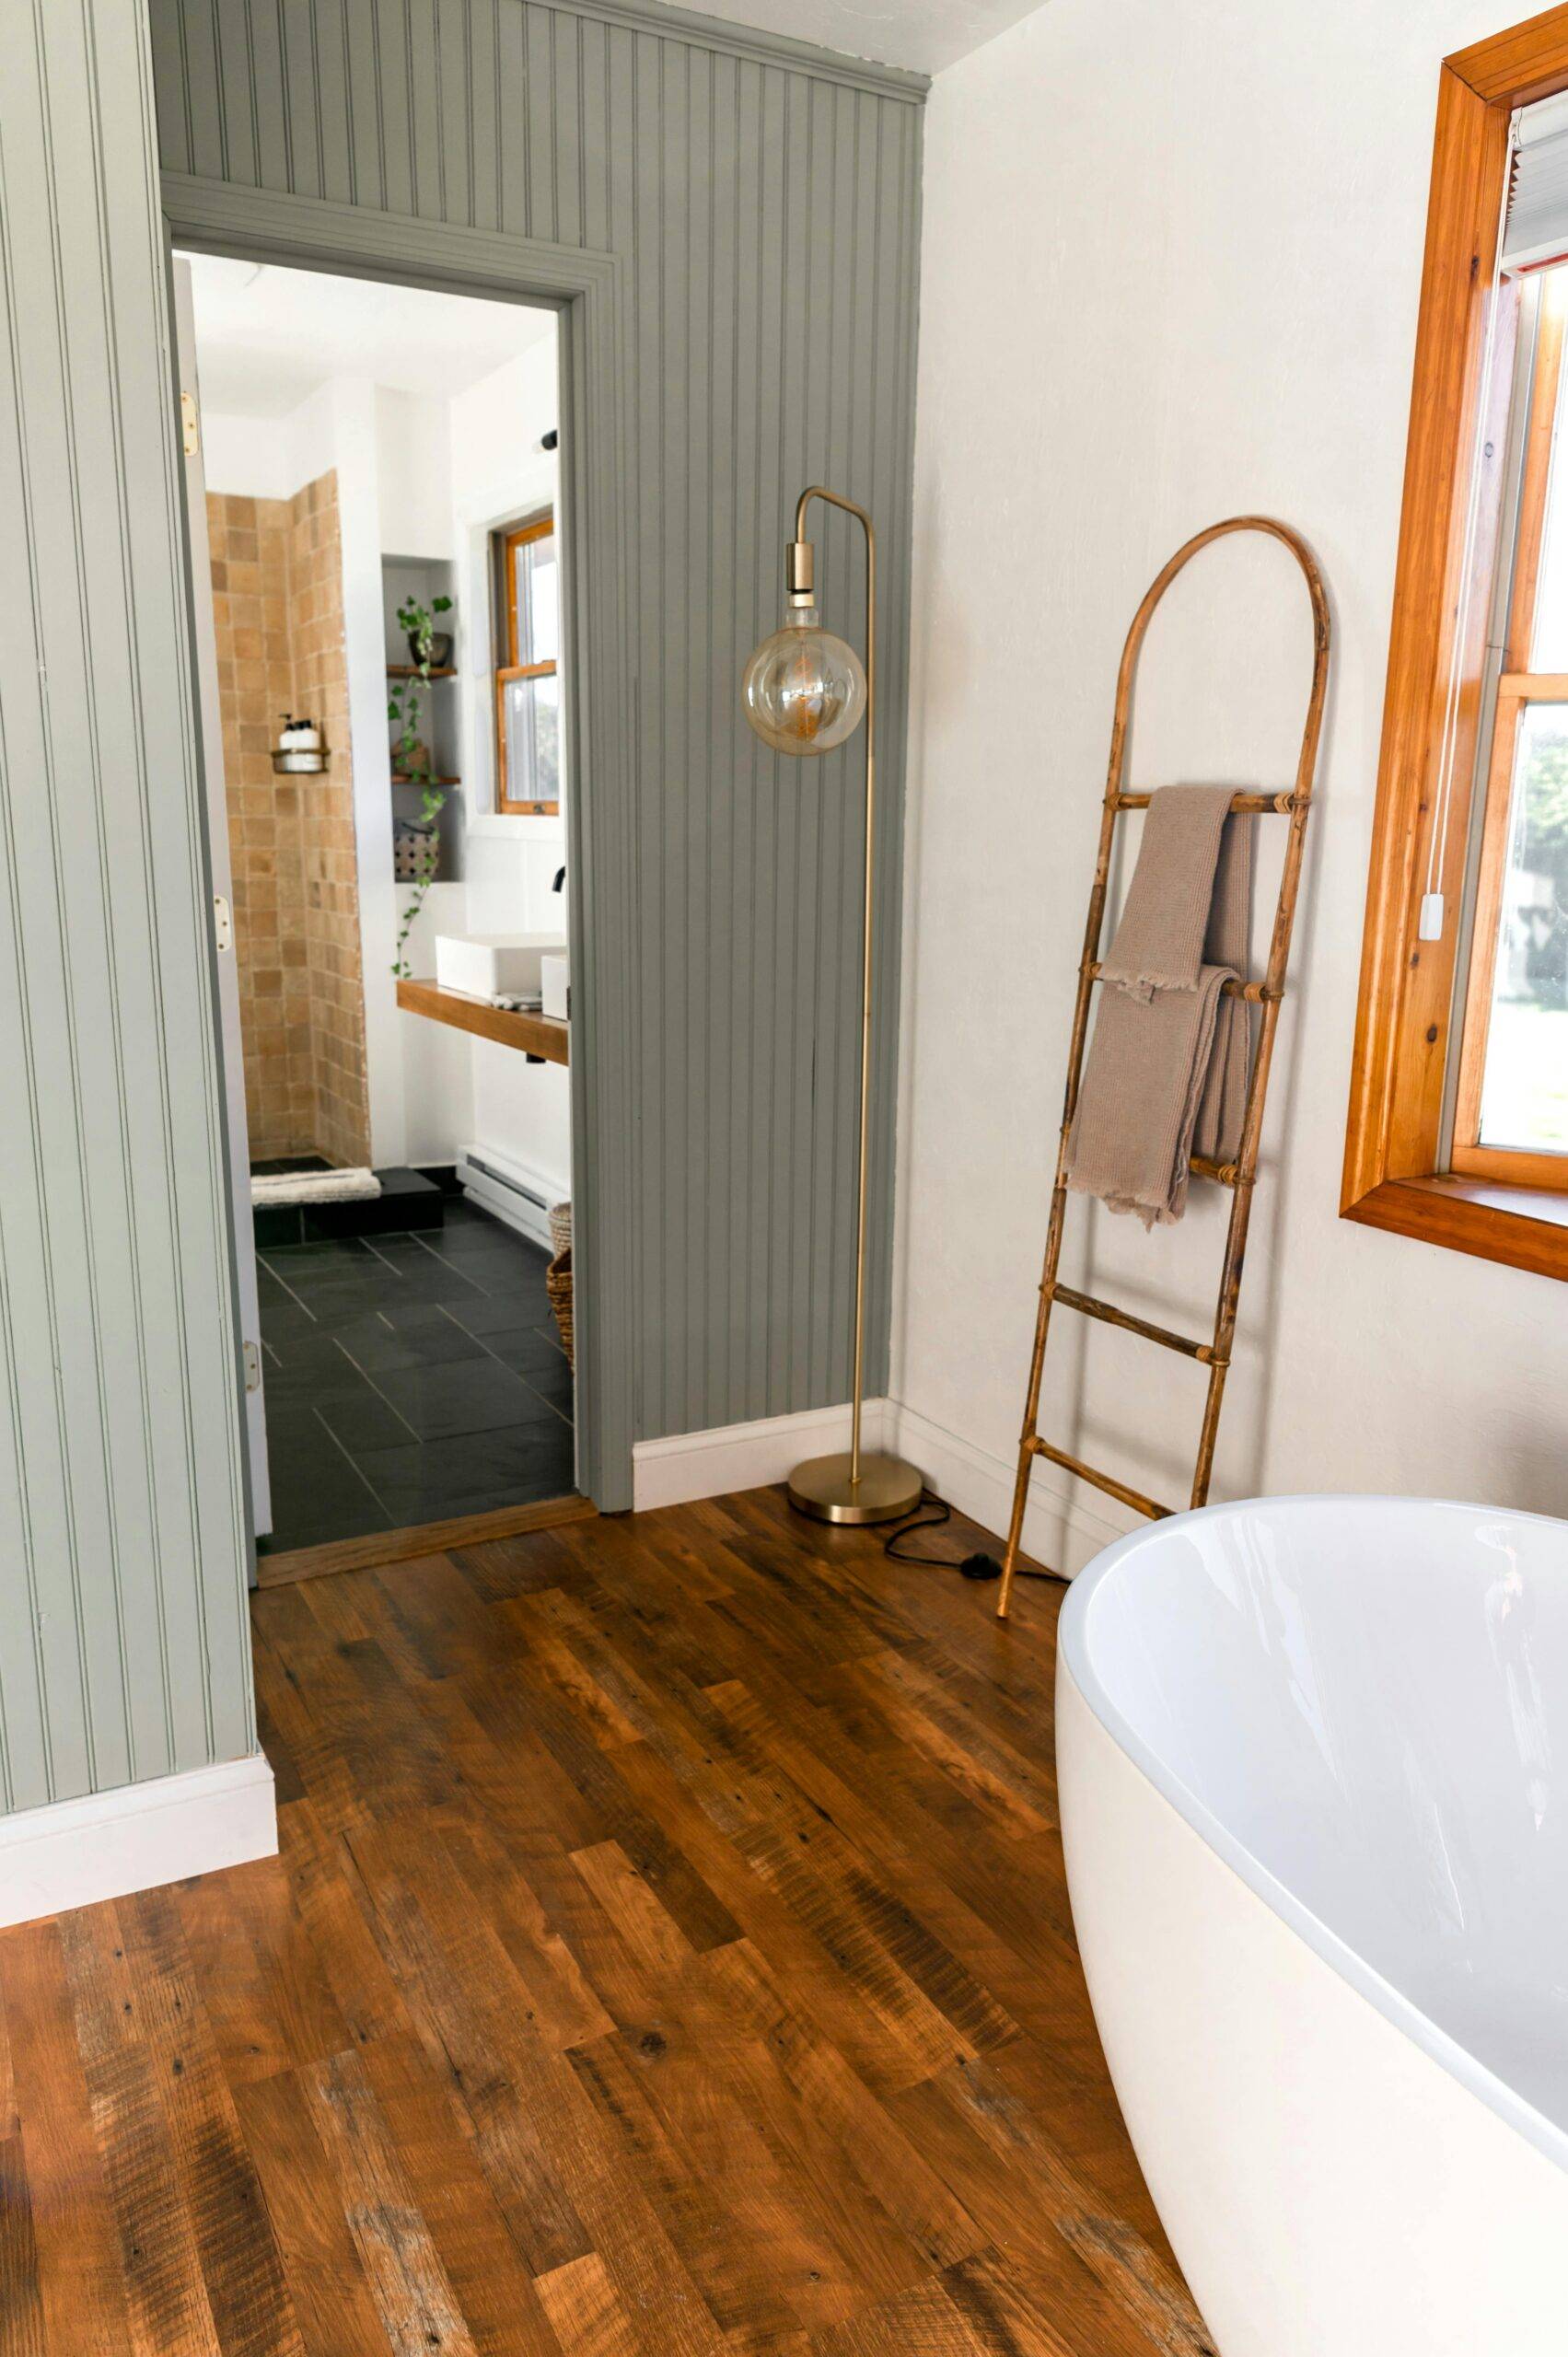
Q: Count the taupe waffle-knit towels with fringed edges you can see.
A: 2